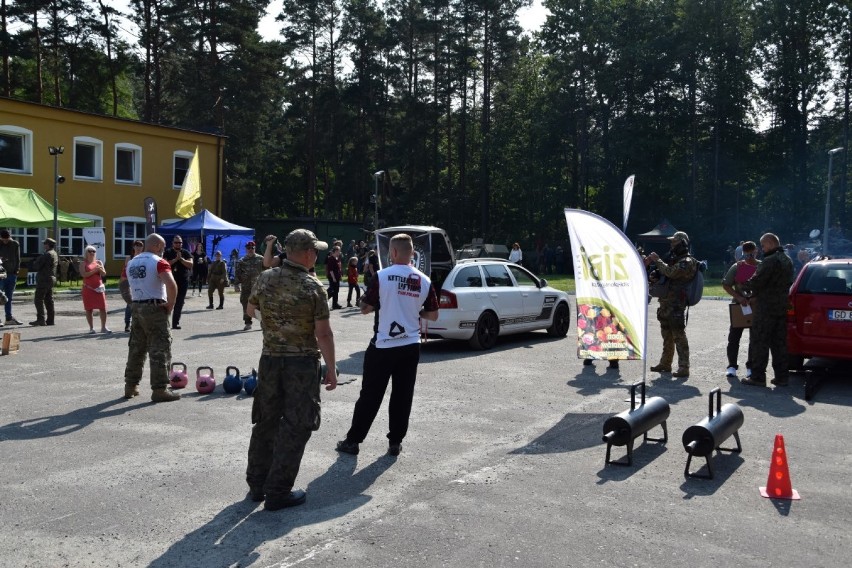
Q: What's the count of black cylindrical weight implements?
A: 2